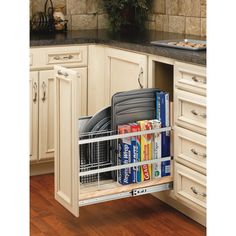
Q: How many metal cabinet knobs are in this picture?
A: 9